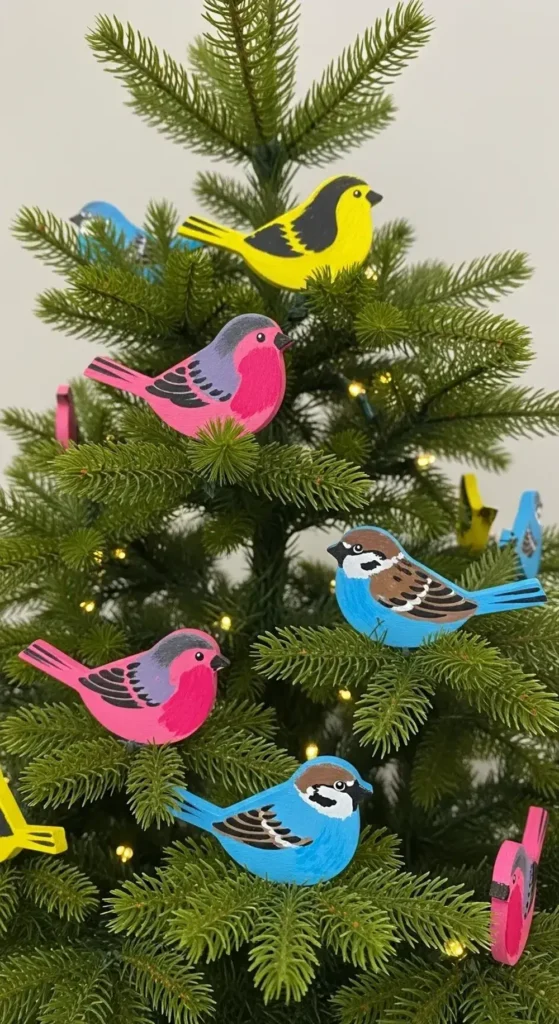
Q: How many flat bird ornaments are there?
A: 11